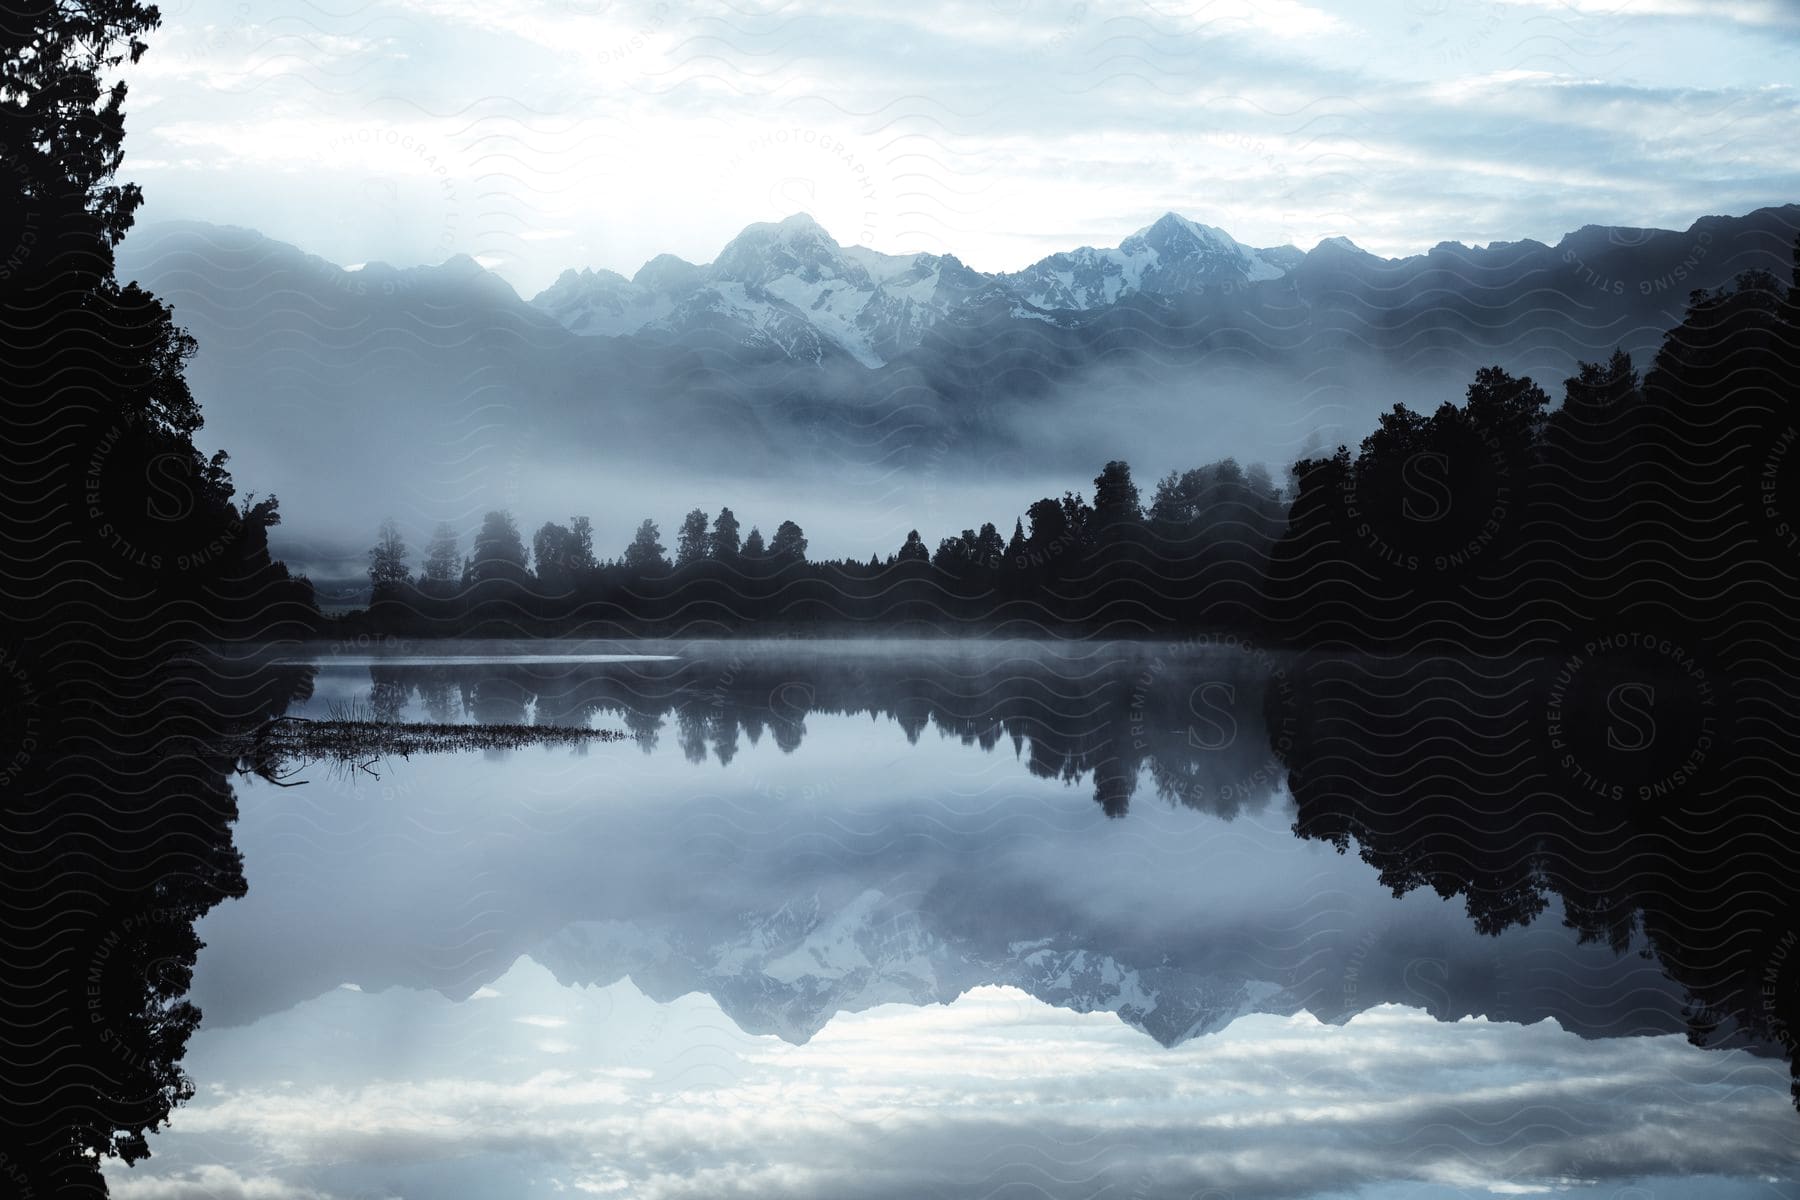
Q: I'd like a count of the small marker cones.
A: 0